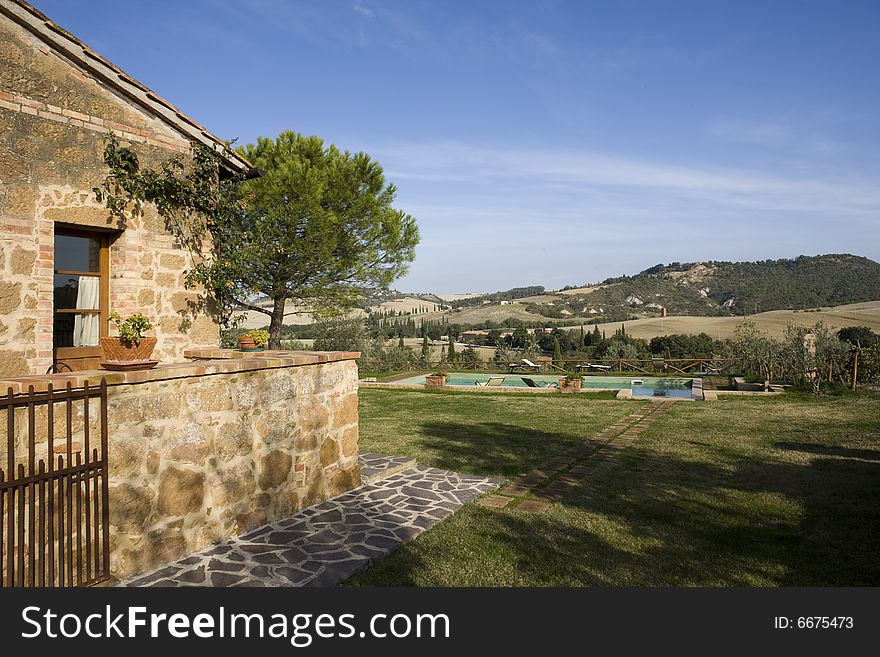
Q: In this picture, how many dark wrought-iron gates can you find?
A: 1